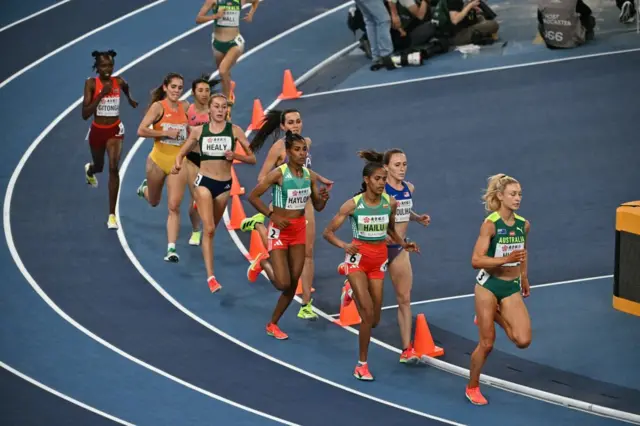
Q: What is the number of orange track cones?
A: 9